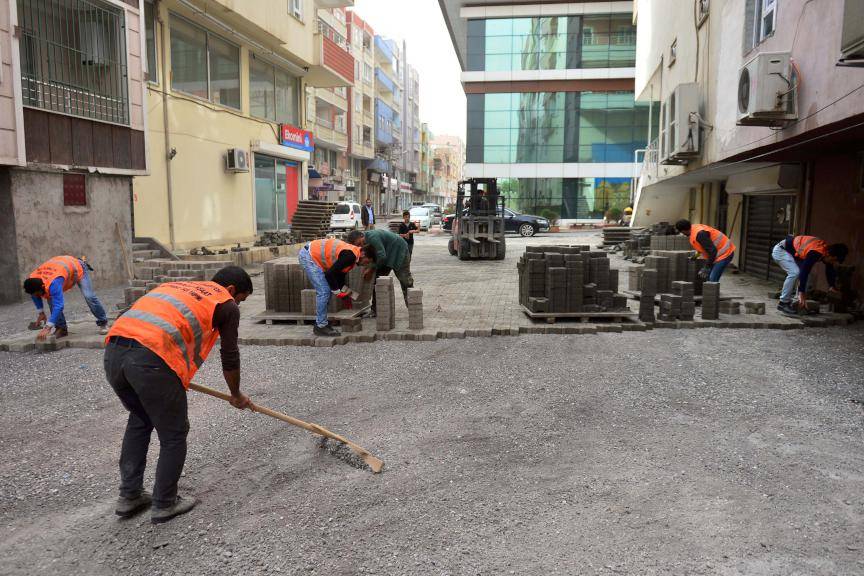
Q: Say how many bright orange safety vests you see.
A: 5